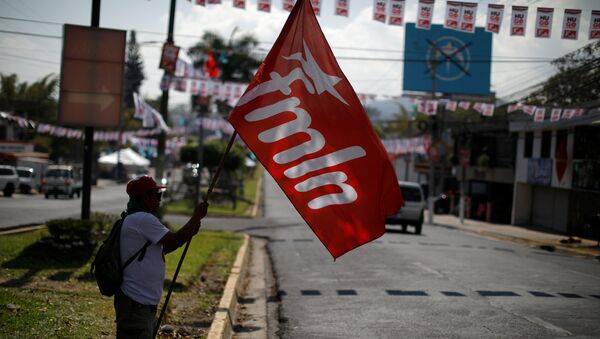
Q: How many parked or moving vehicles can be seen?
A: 4